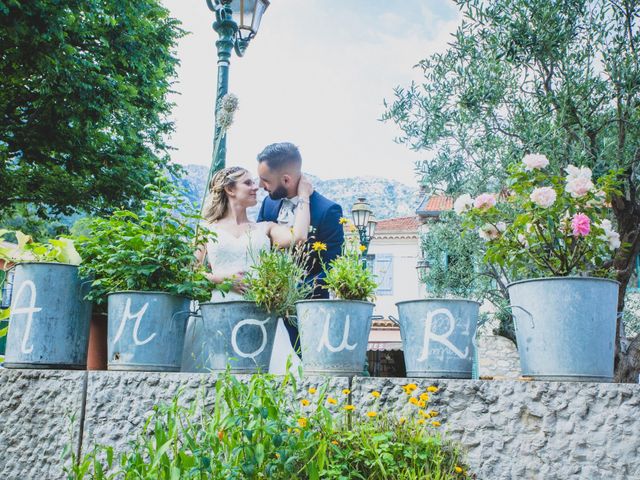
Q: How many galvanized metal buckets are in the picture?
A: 6